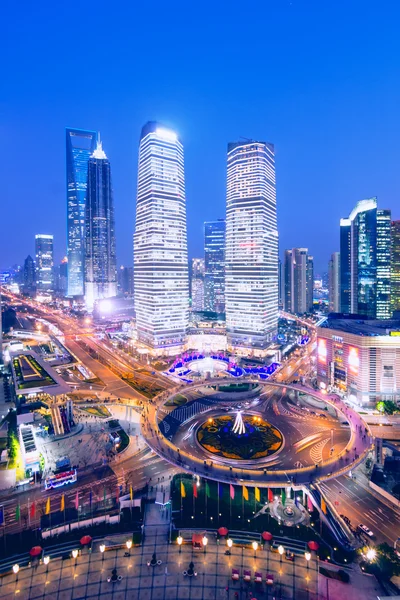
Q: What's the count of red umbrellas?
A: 5